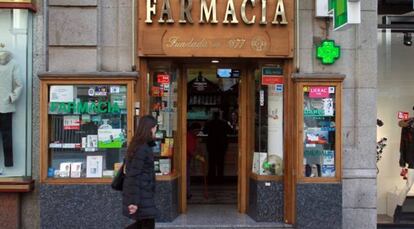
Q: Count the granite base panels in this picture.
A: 4